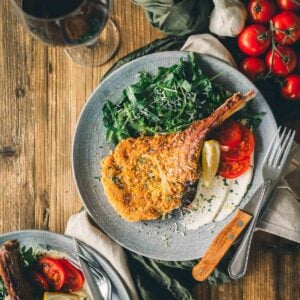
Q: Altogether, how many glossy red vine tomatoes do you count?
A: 7